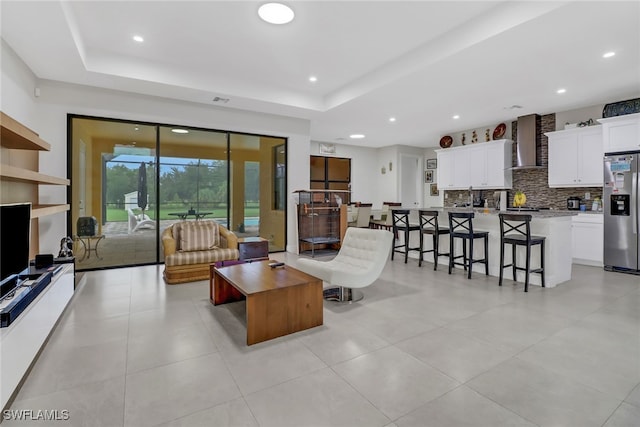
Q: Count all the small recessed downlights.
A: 6